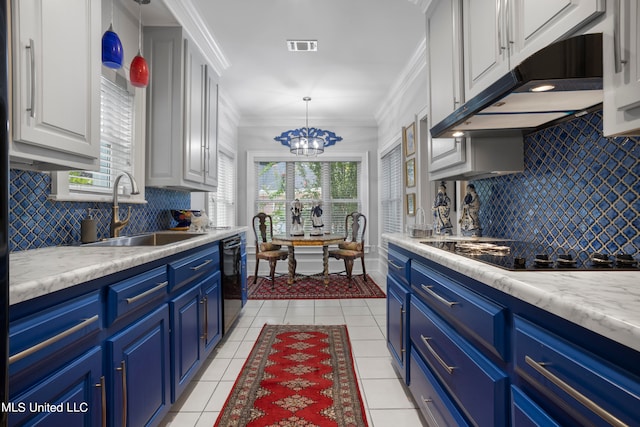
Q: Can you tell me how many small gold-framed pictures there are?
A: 3